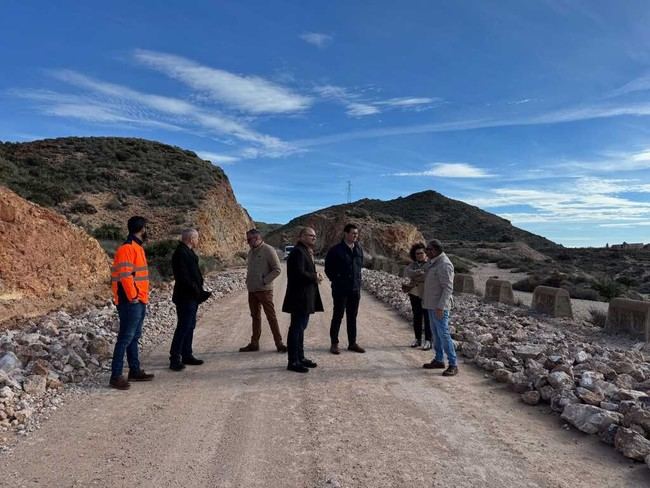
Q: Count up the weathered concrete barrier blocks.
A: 4